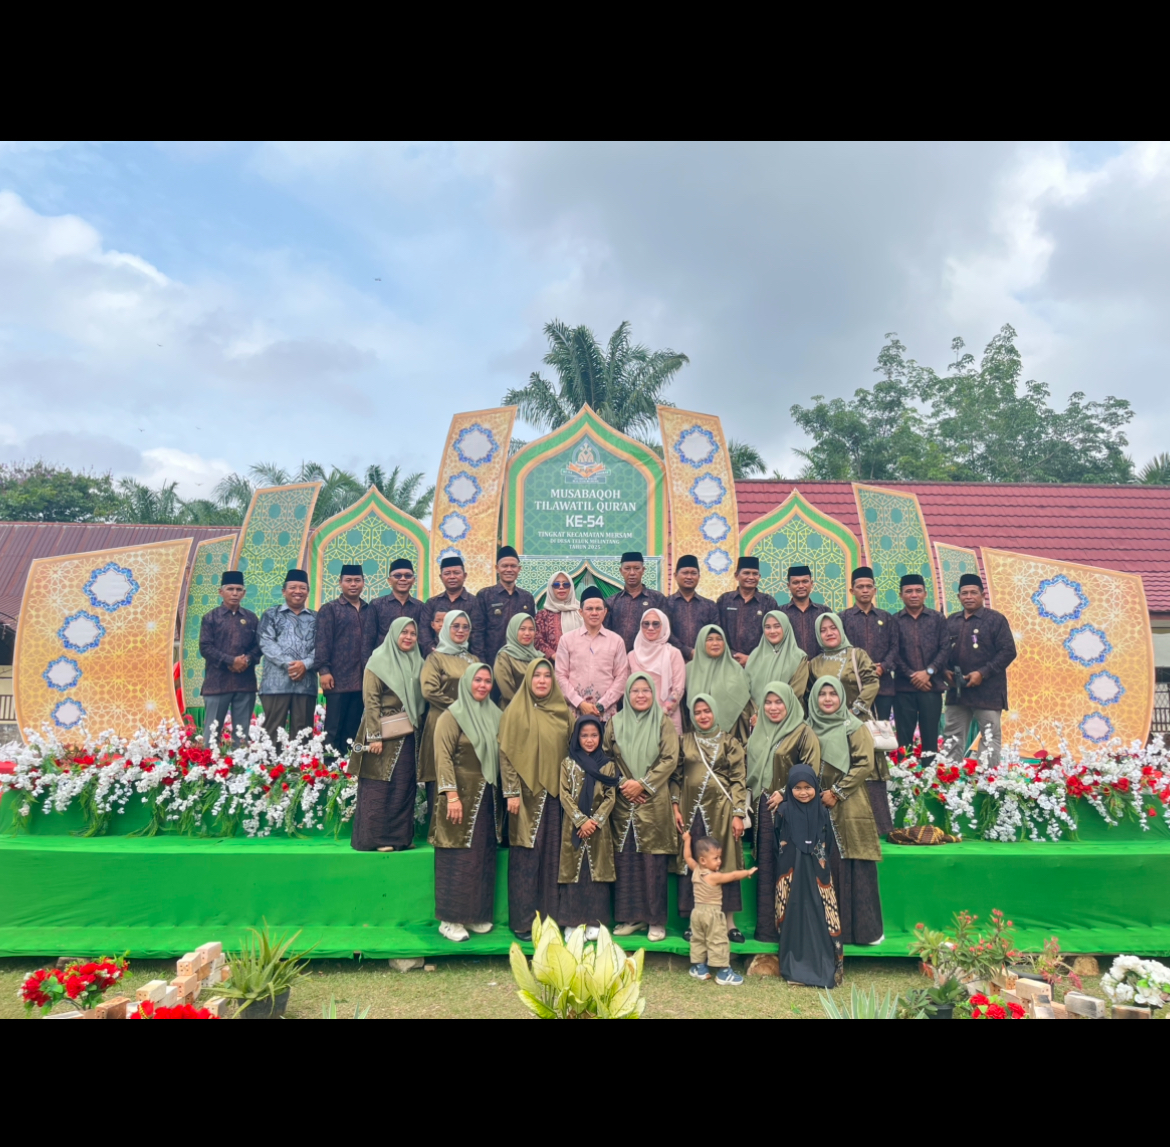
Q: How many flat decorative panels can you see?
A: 11